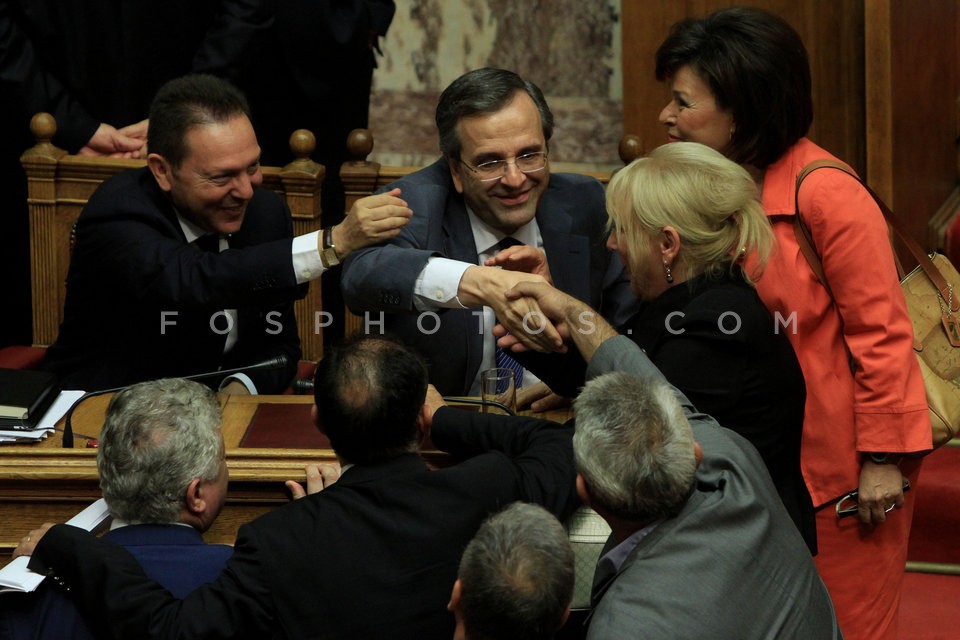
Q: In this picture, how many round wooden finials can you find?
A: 4